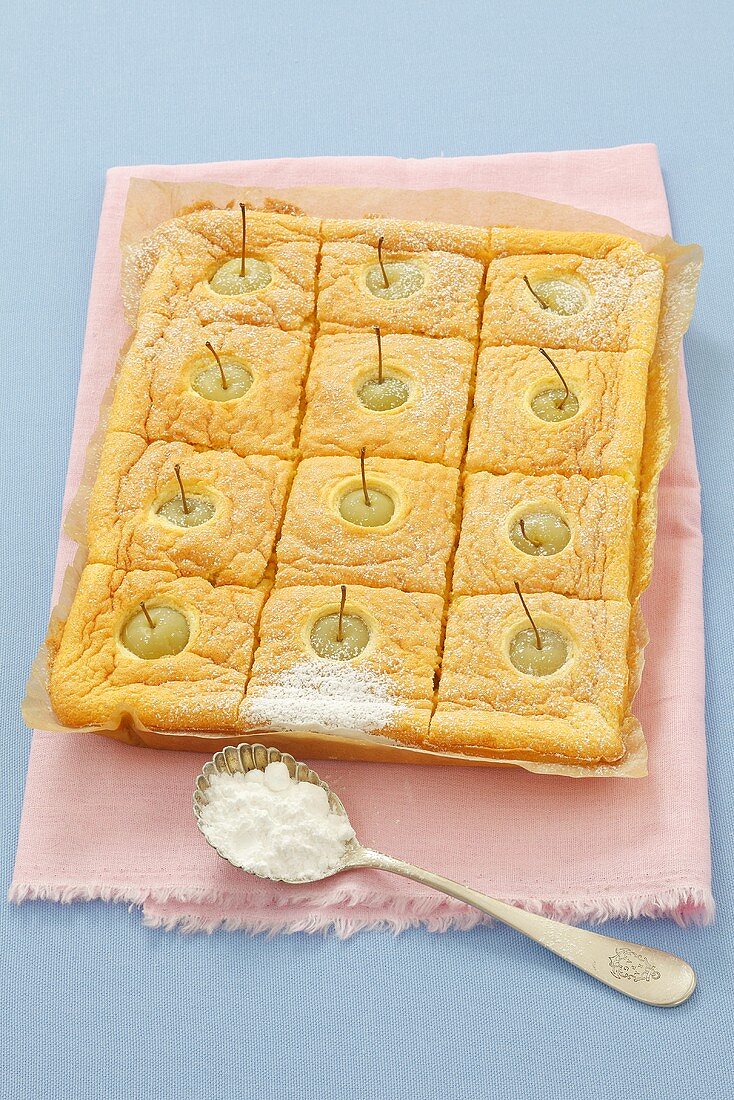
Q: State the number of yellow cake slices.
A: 12